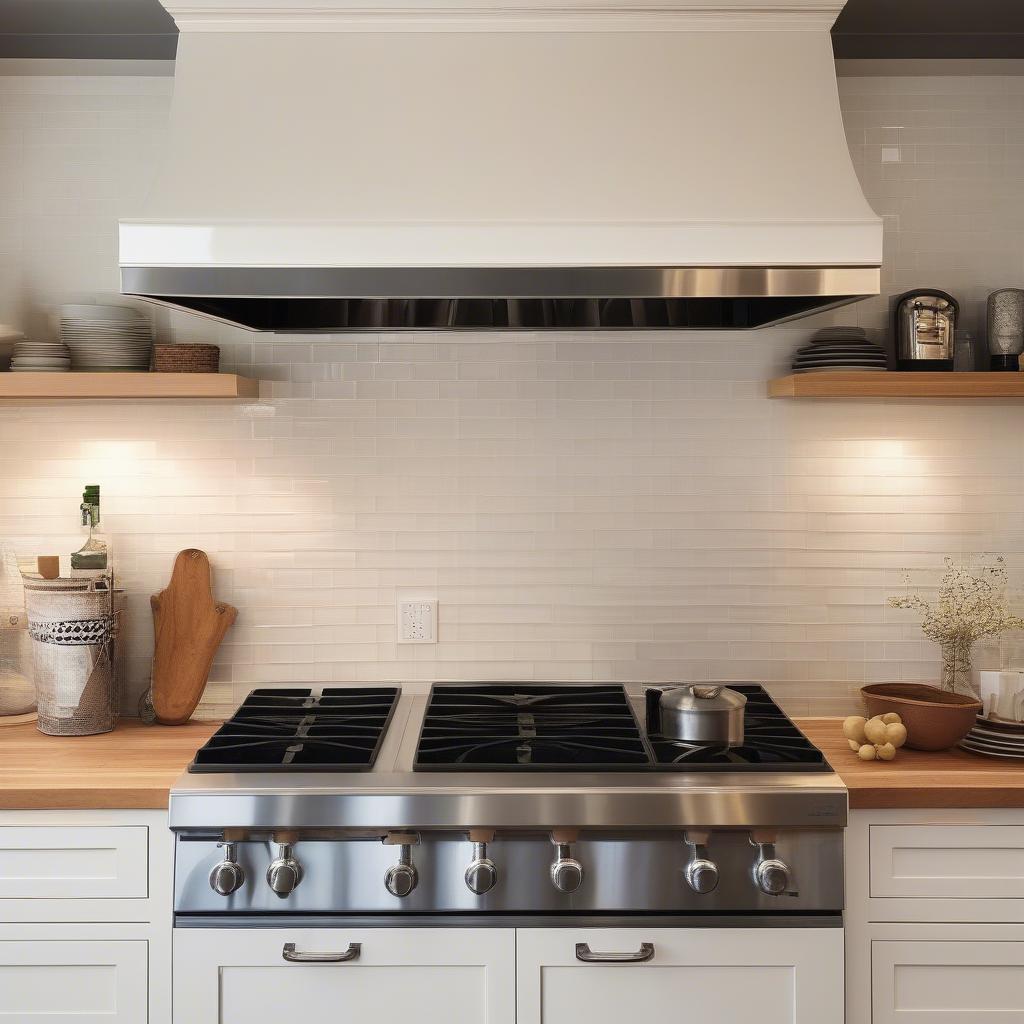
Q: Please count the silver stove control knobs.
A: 7